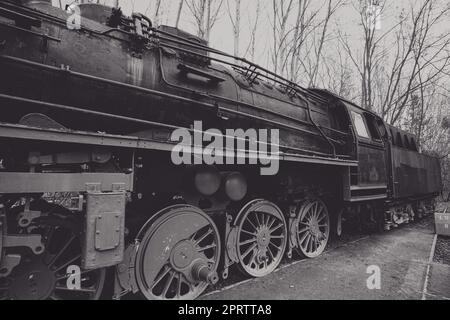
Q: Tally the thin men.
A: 0